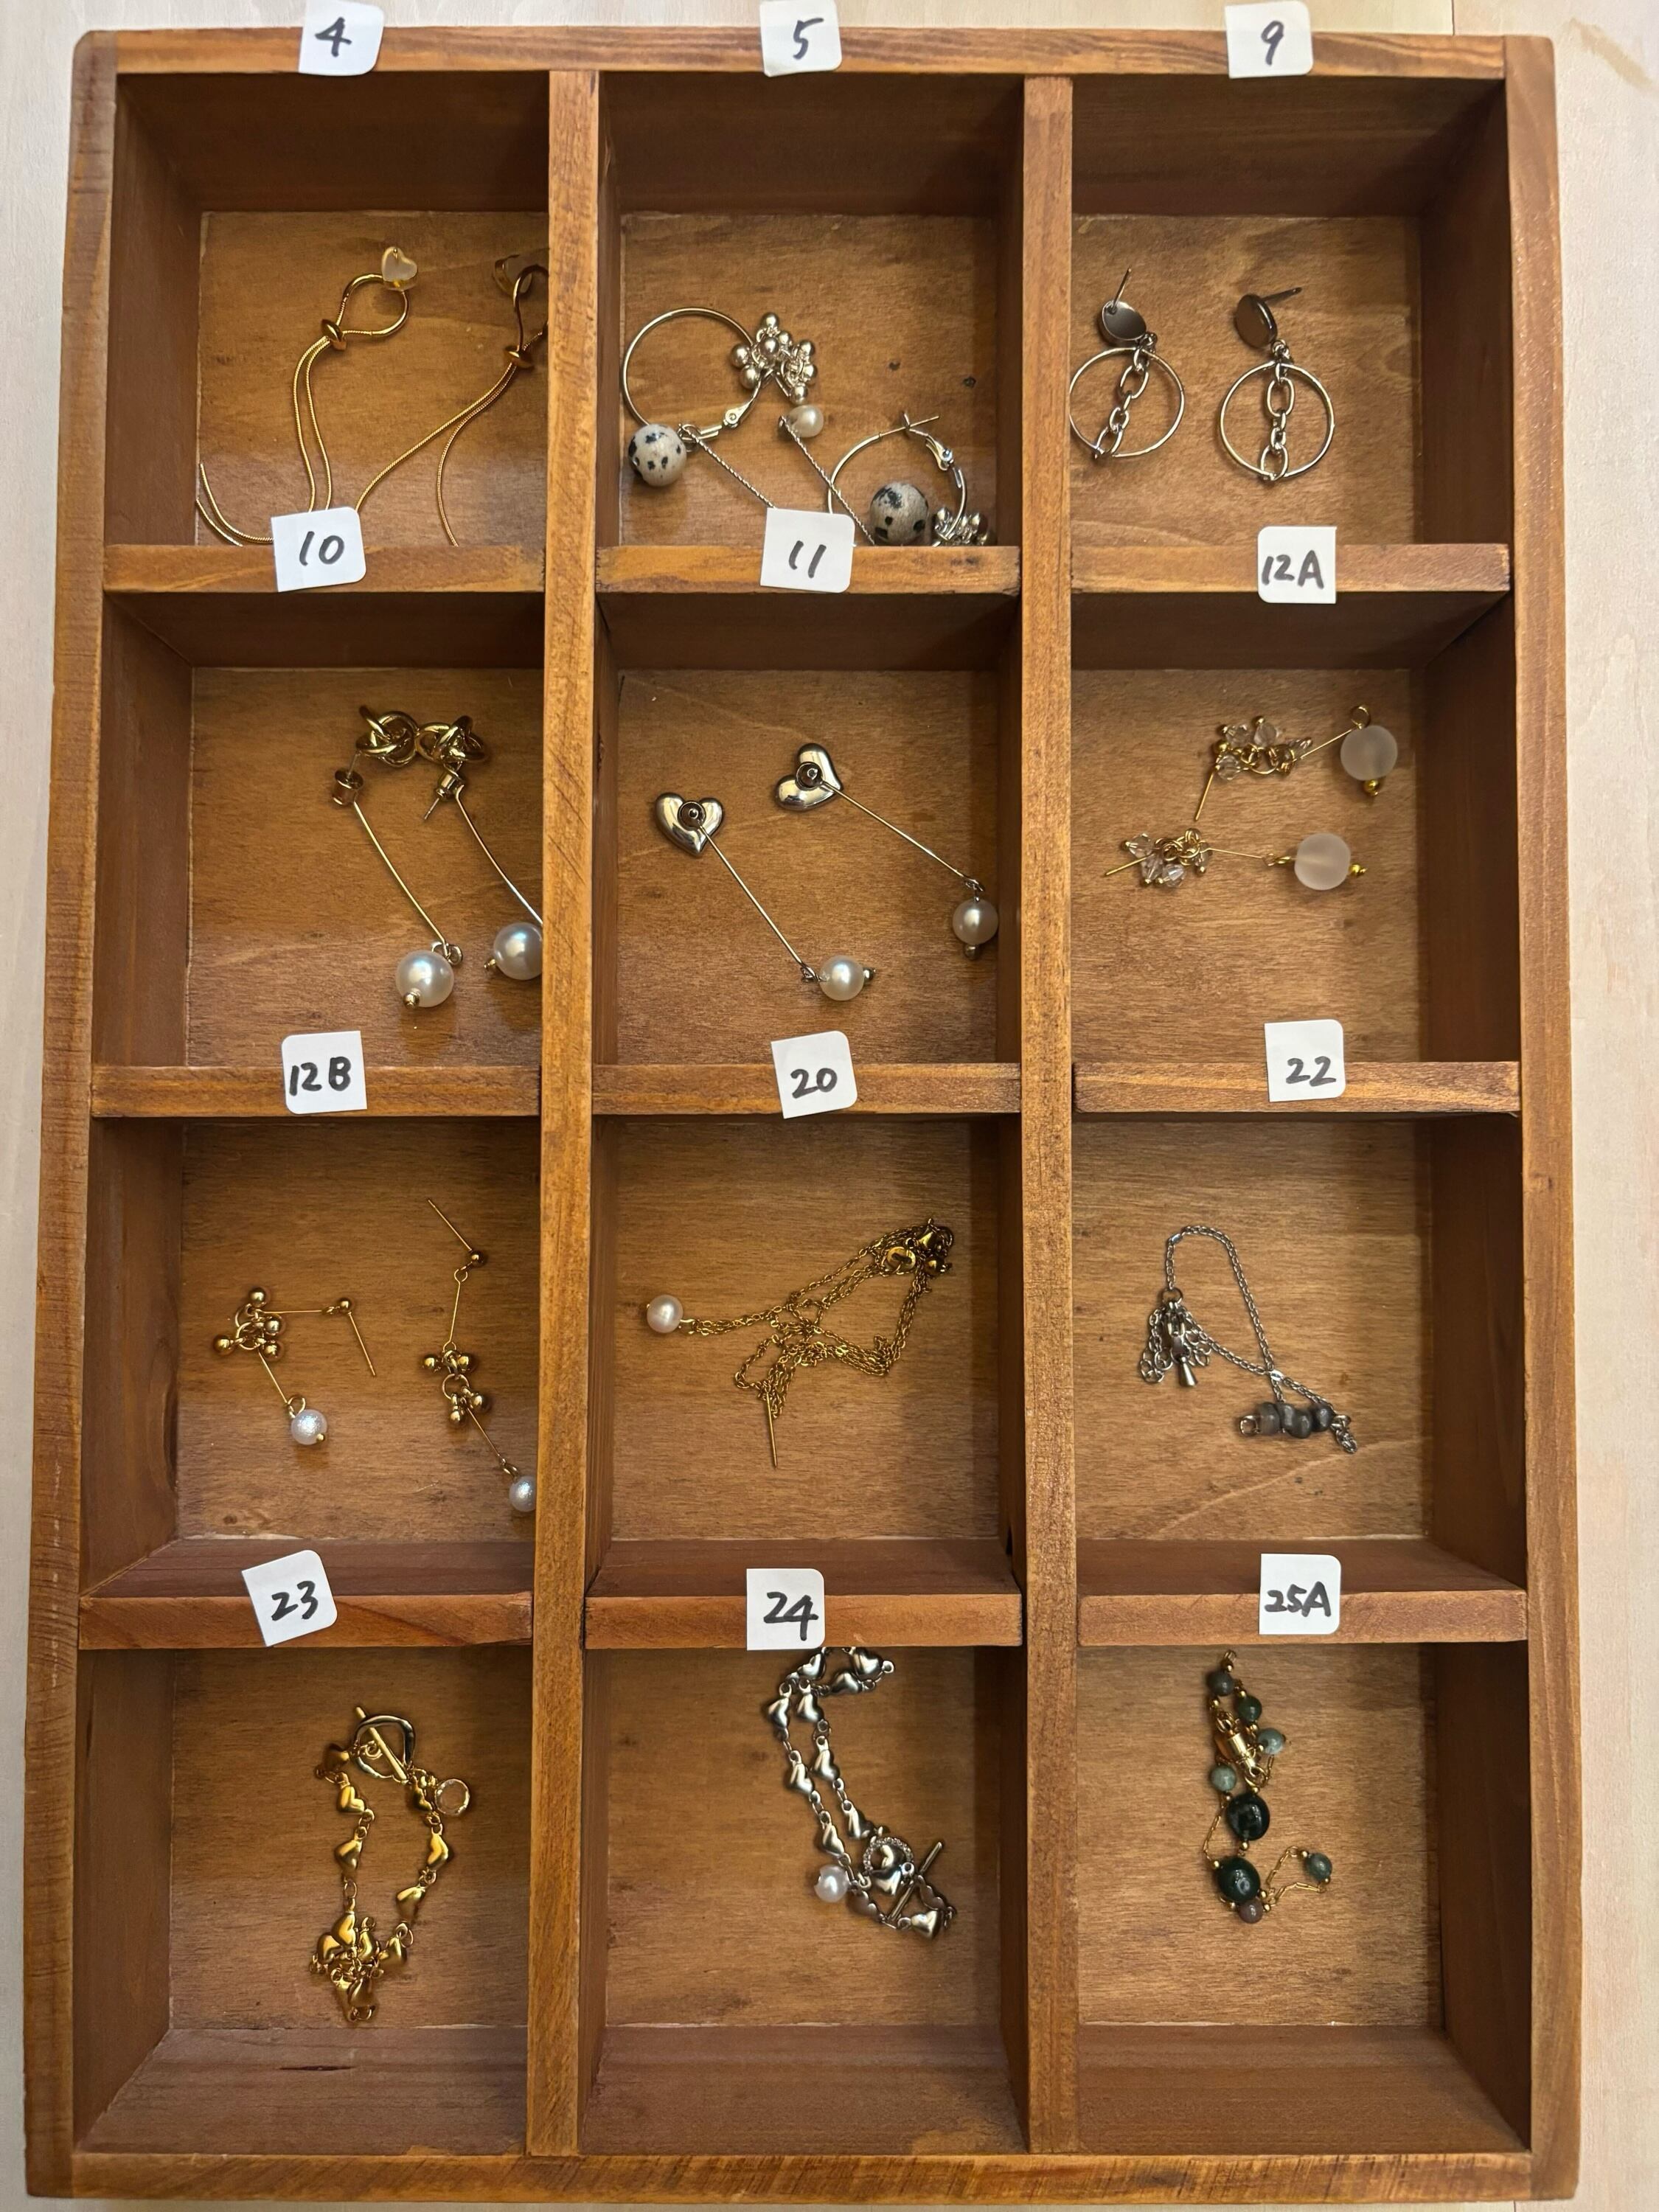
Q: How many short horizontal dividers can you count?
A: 9